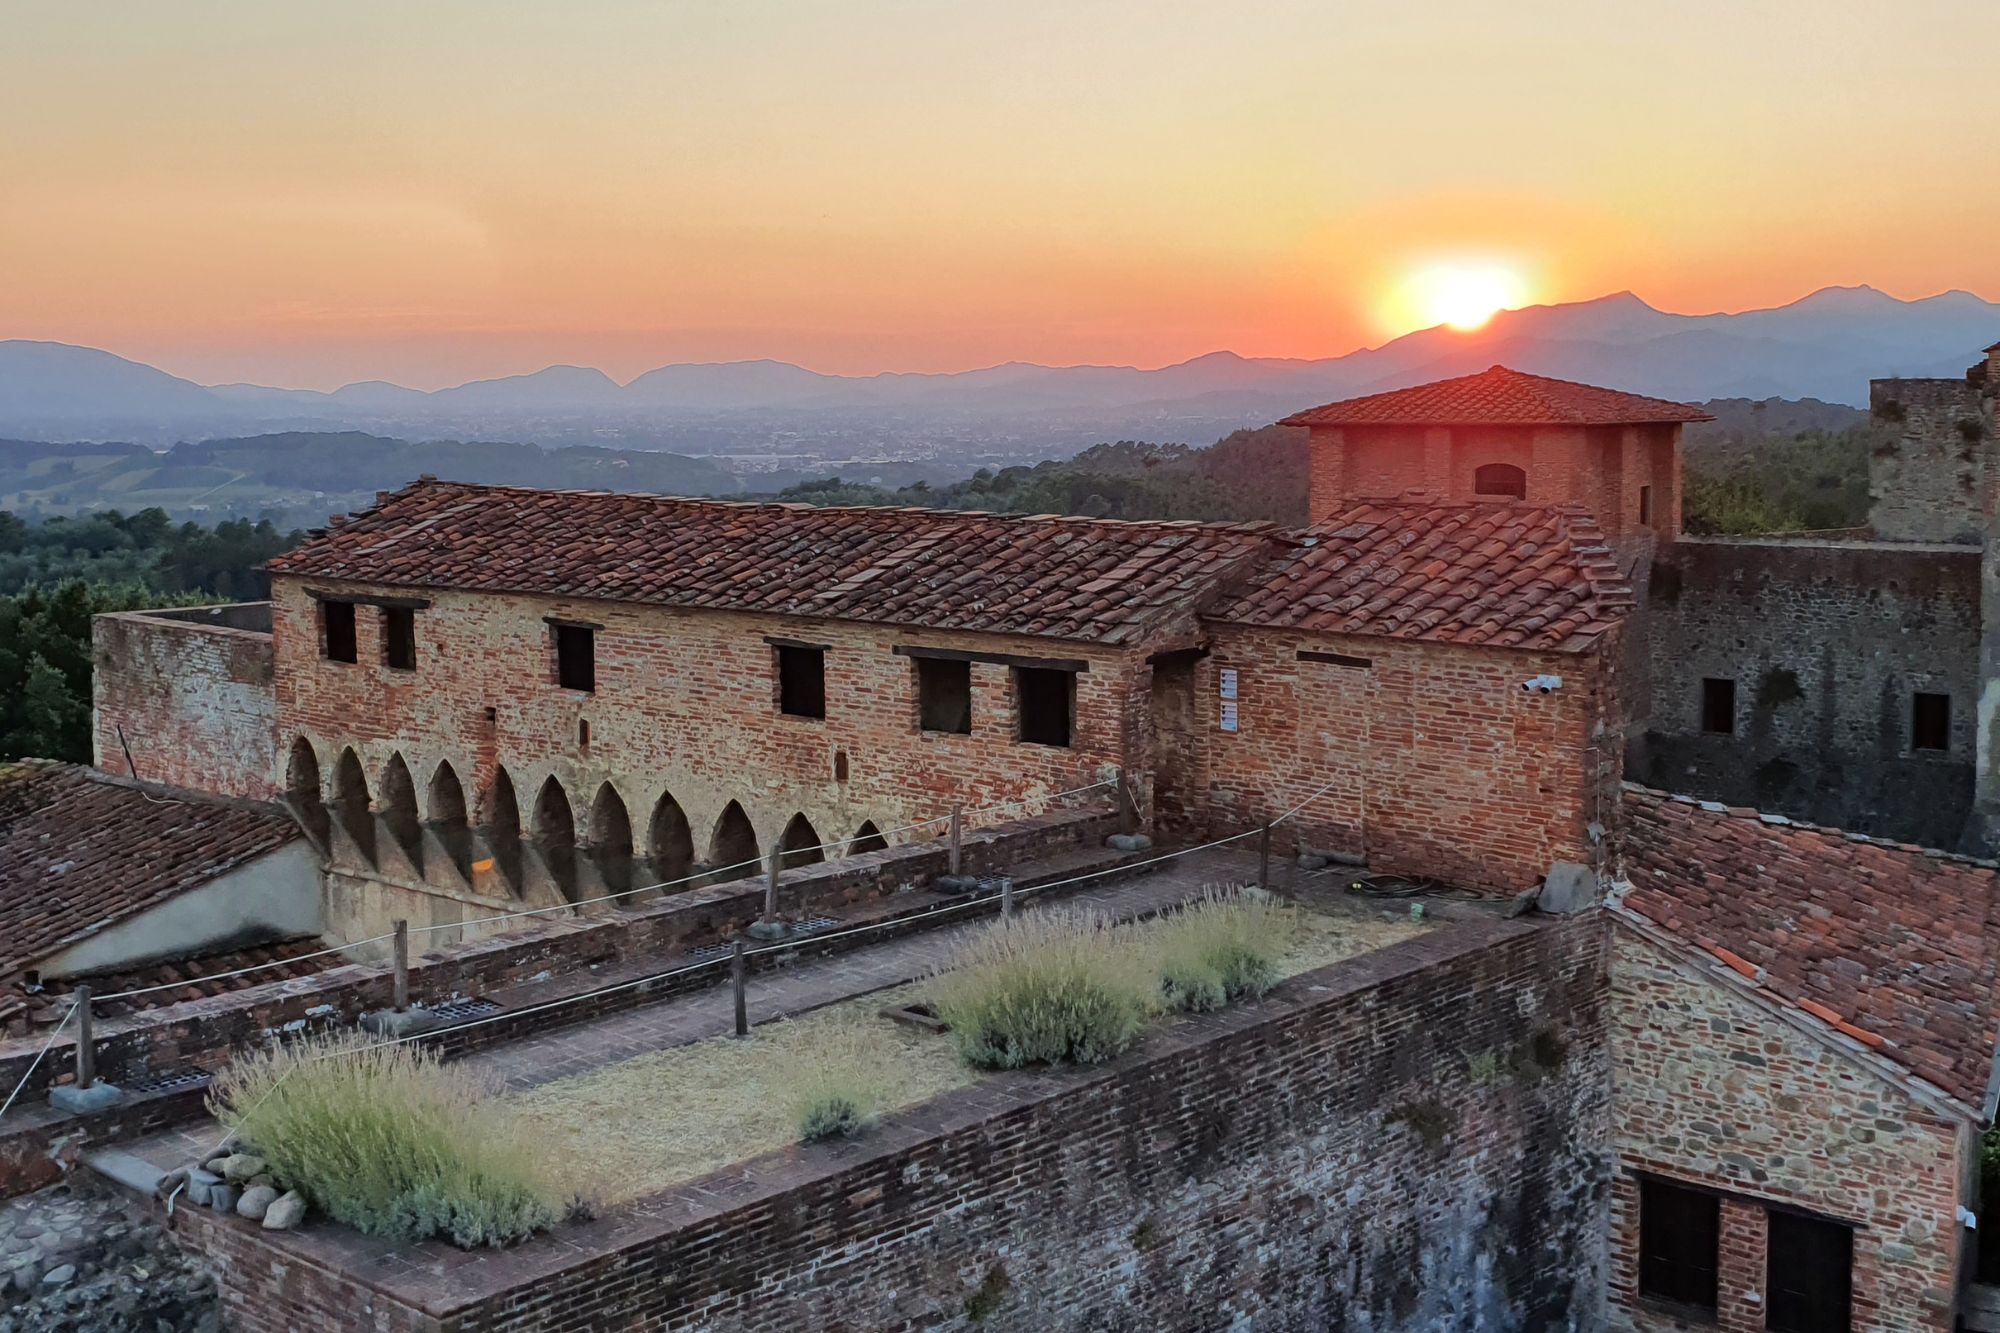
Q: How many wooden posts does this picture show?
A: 8